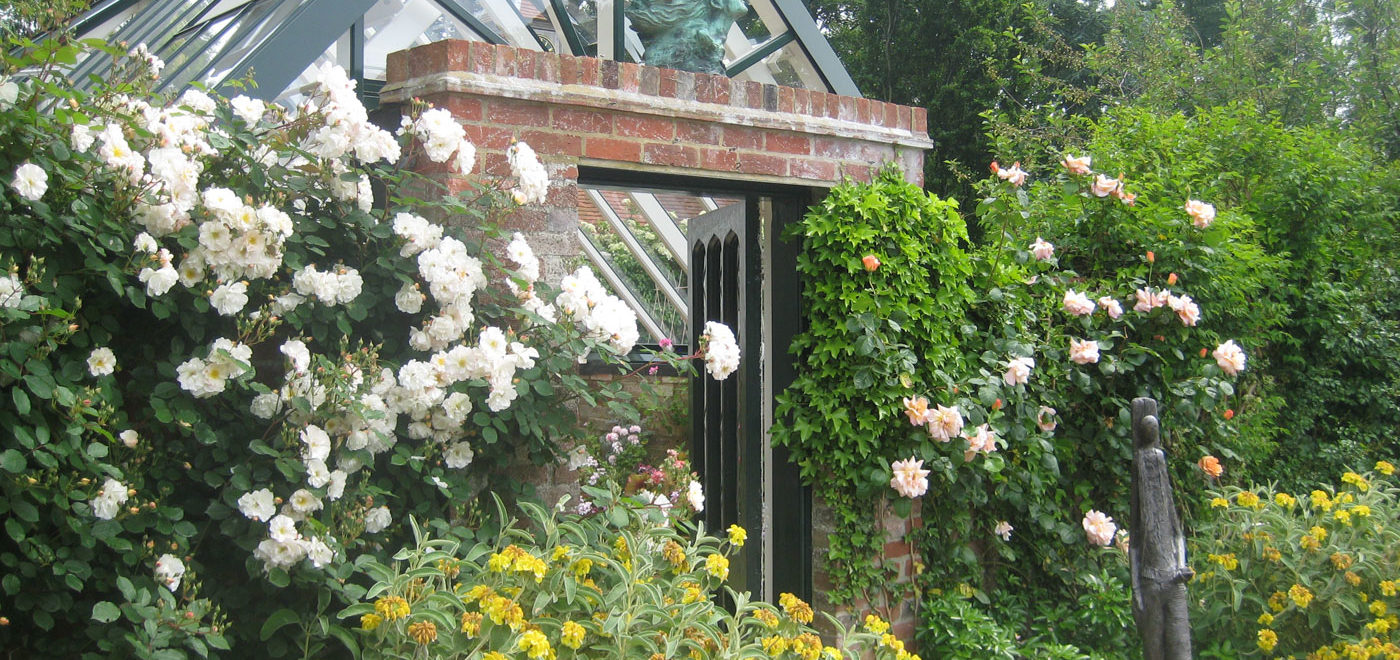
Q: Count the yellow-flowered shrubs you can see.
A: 2